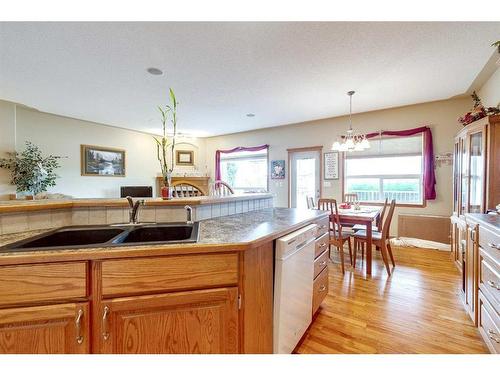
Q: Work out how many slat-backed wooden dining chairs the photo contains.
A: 5